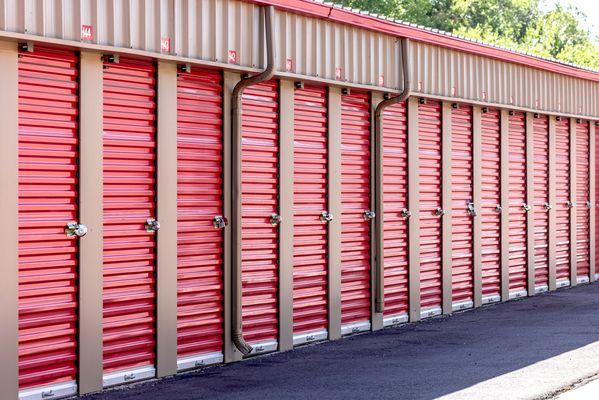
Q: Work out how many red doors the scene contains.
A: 15